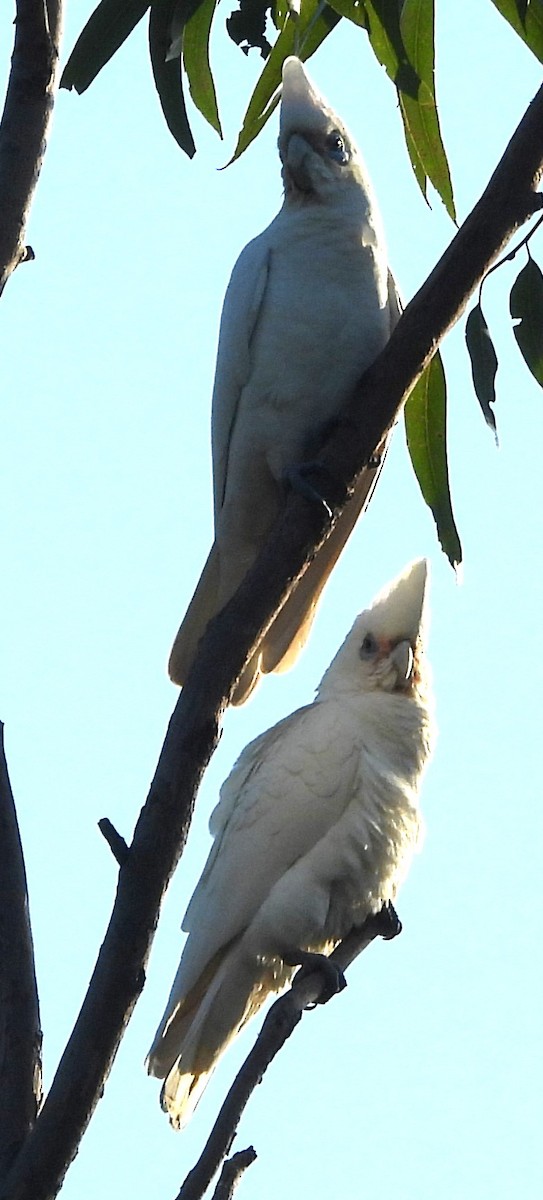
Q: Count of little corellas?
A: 2